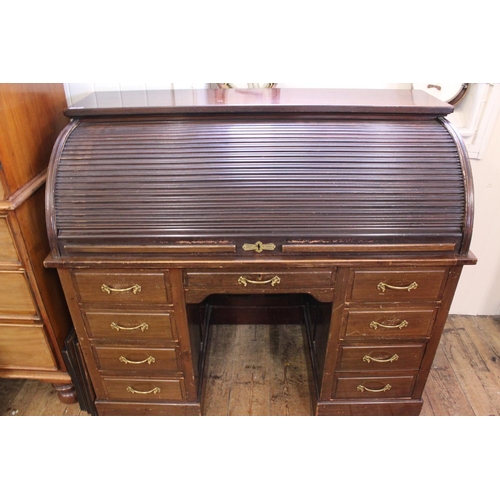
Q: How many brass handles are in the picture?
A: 9